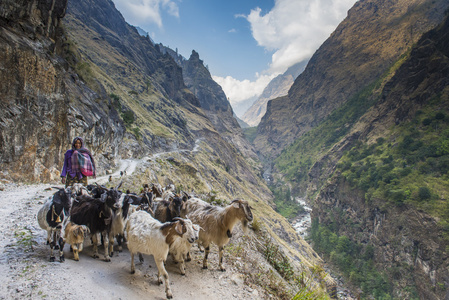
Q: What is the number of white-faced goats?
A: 2